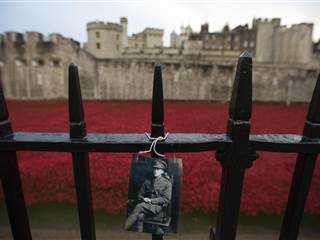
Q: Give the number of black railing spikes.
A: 5